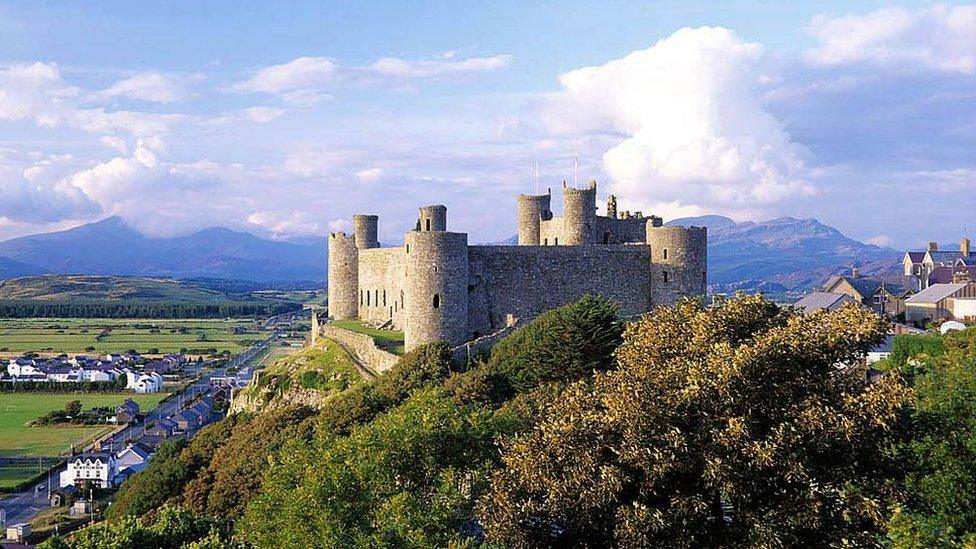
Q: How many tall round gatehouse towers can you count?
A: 2